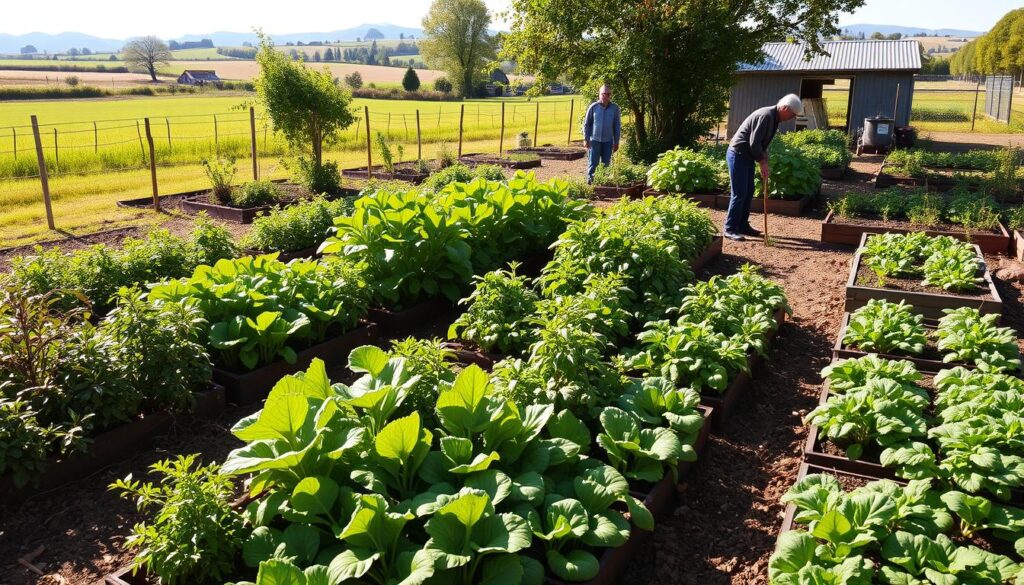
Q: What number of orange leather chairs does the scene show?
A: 0